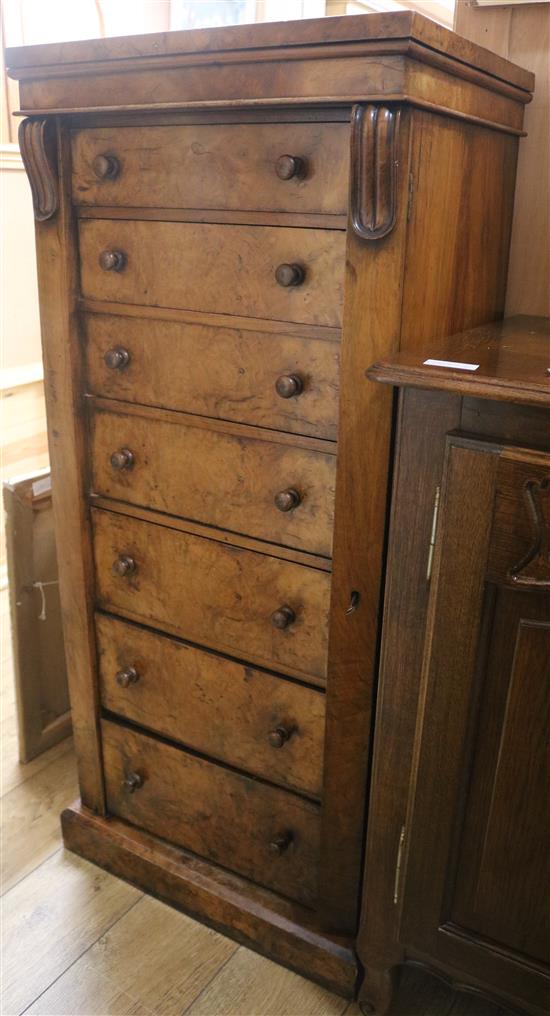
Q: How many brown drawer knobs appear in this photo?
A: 14